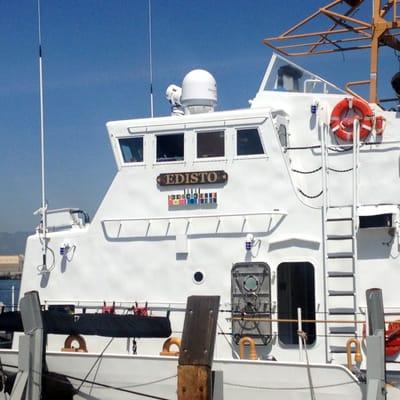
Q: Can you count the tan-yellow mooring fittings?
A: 4